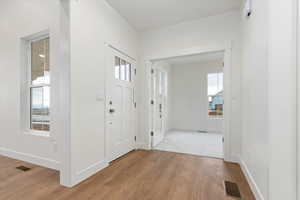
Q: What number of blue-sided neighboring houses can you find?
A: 1